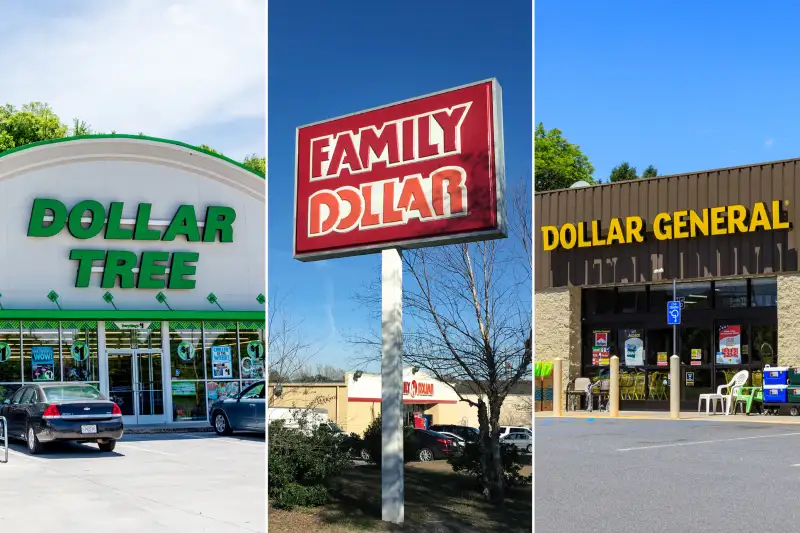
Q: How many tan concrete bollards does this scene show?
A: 3